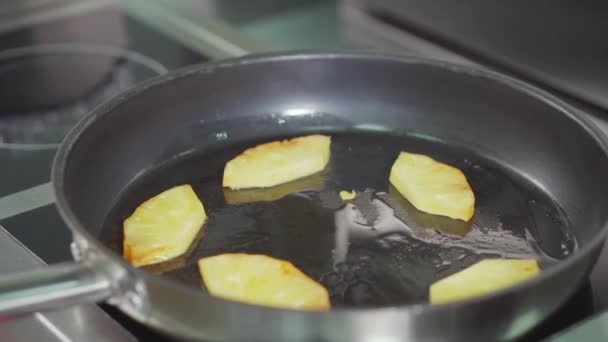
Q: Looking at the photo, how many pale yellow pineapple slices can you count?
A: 5